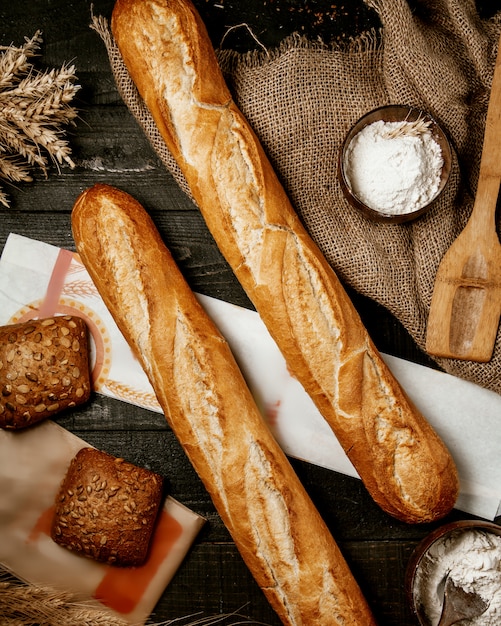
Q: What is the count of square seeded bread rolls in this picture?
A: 2